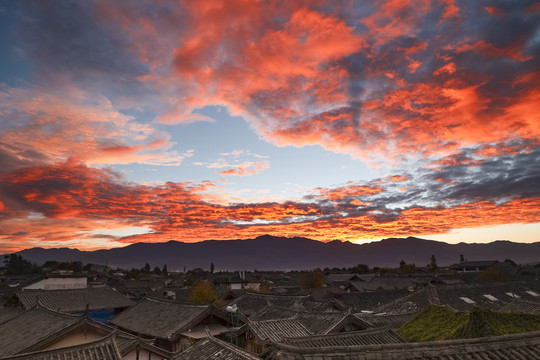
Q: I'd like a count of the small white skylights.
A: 4